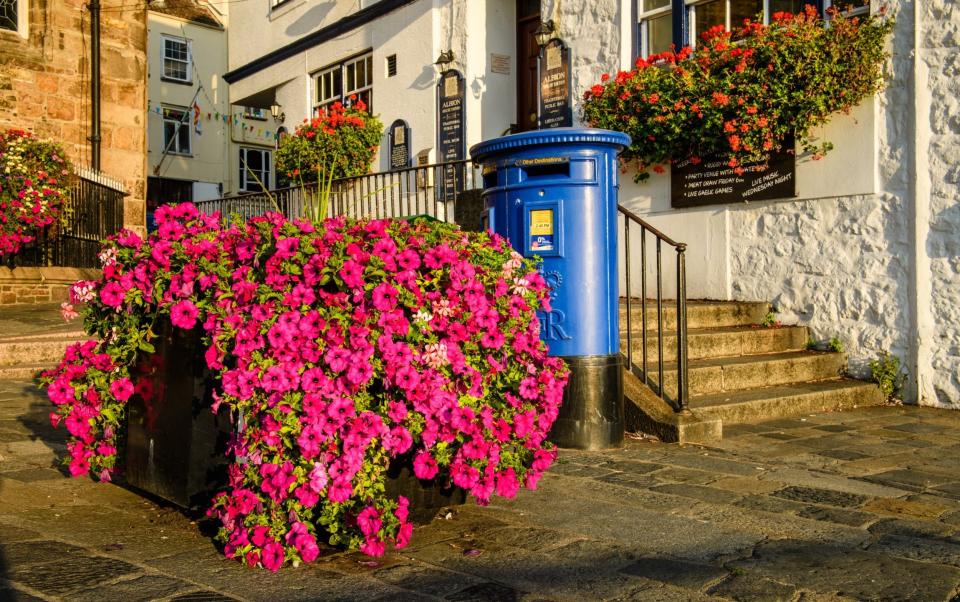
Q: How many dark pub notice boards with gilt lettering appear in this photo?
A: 3